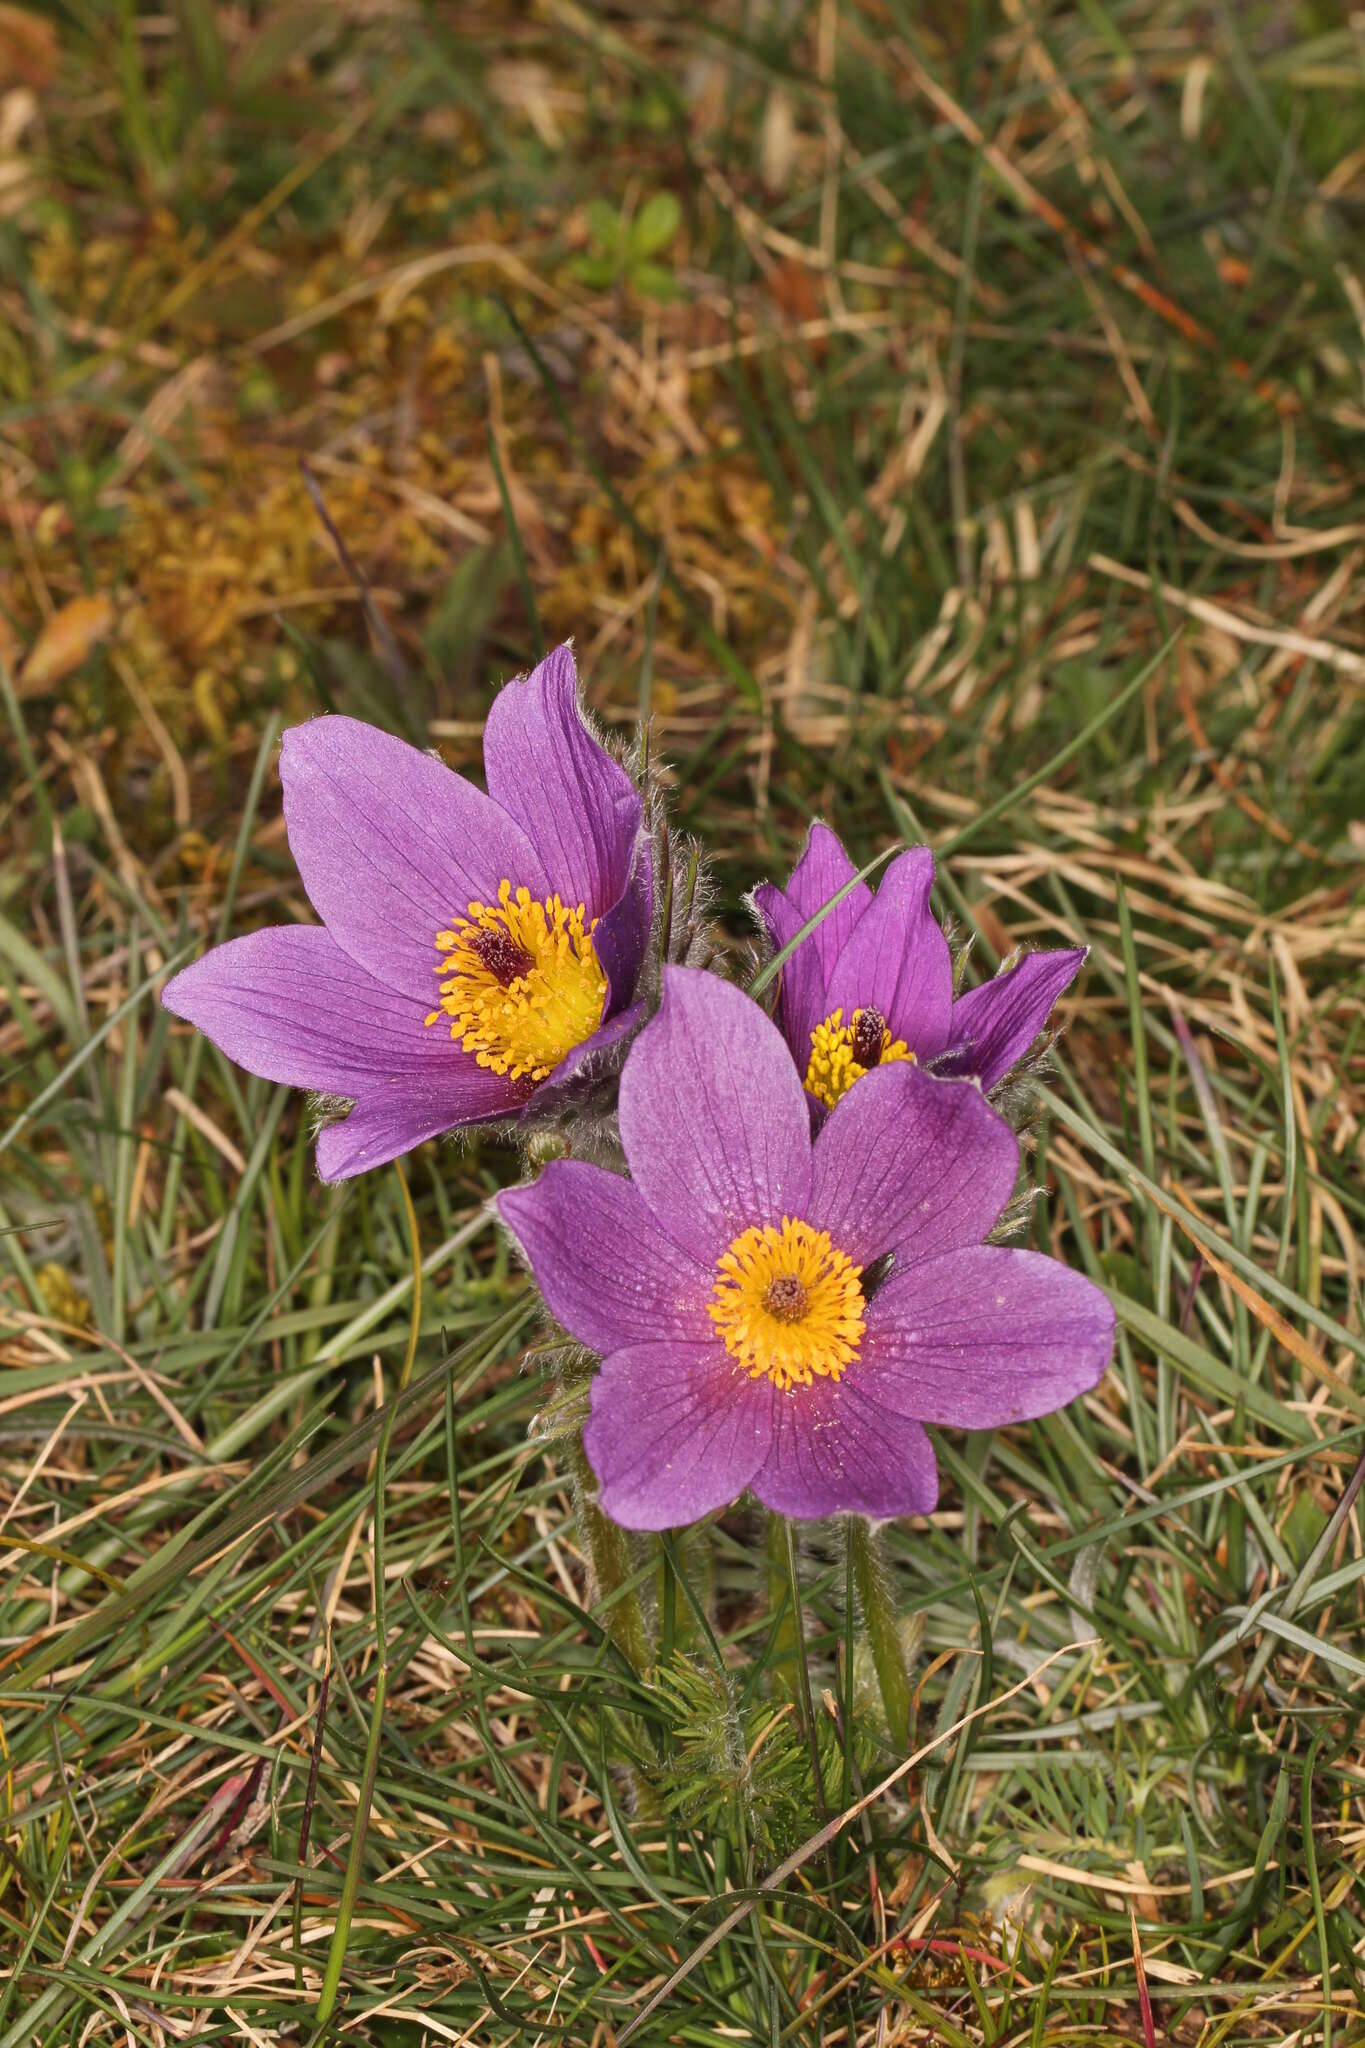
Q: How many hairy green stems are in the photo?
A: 4